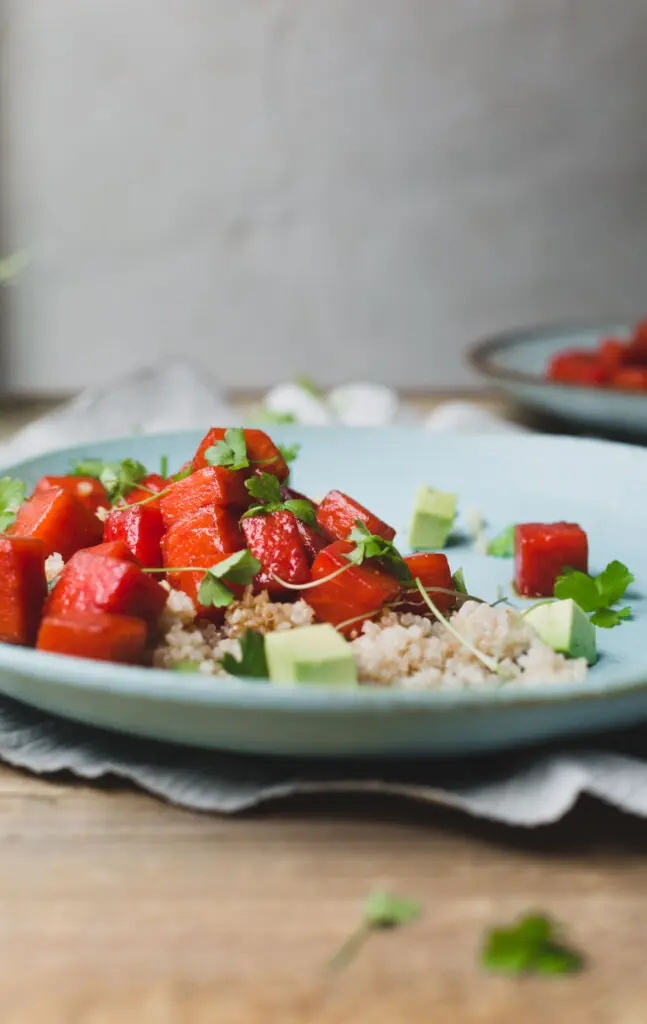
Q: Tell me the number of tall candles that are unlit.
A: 0